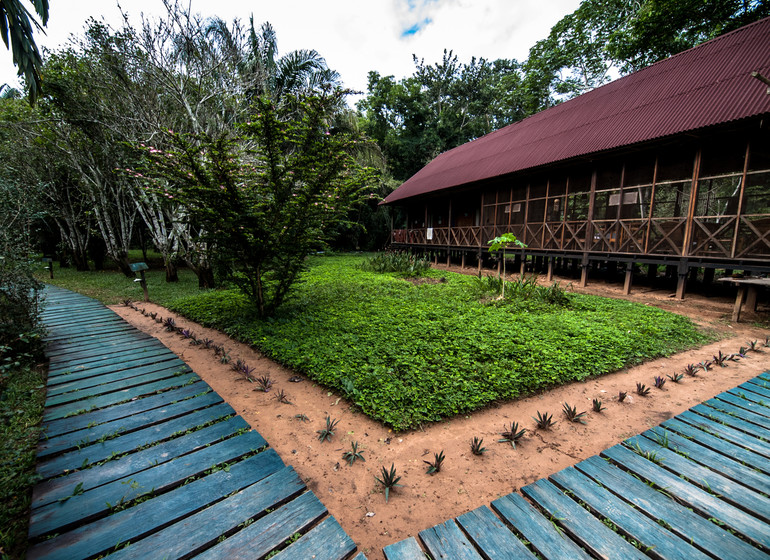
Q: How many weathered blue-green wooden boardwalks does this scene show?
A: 2